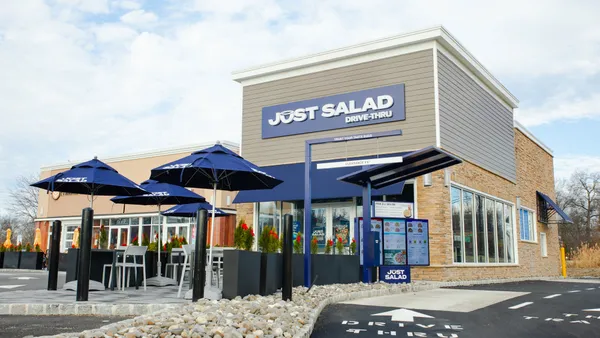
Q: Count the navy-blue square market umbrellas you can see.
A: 4